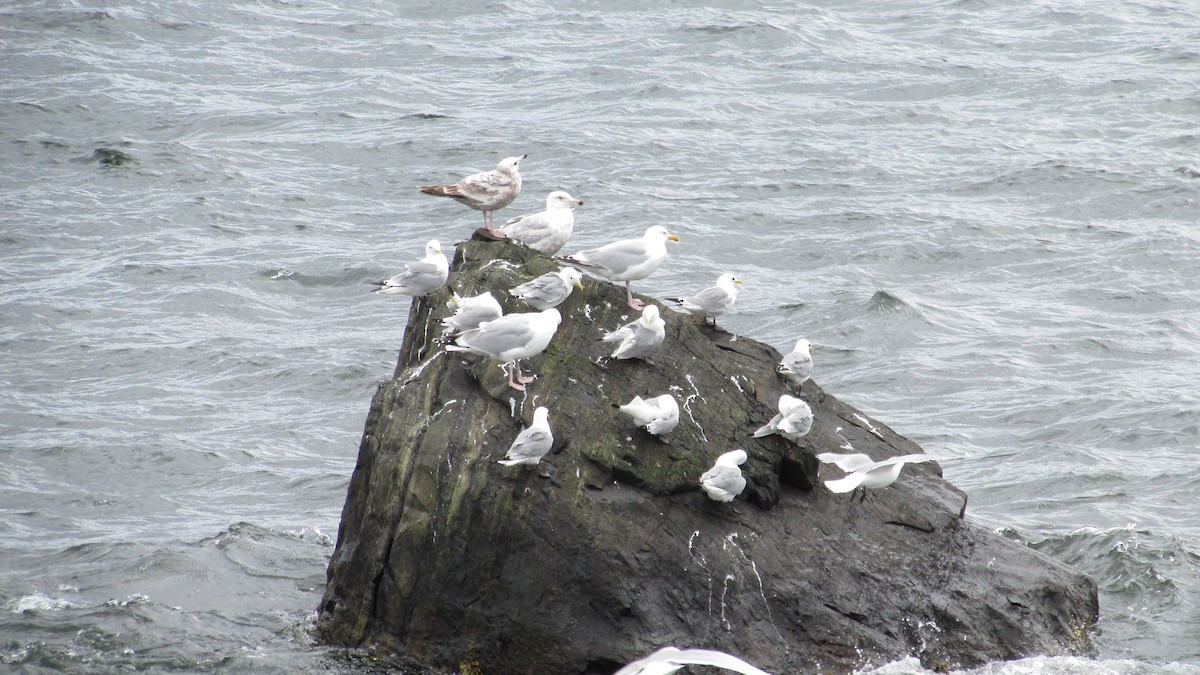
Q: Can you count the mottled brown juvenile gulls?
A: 1